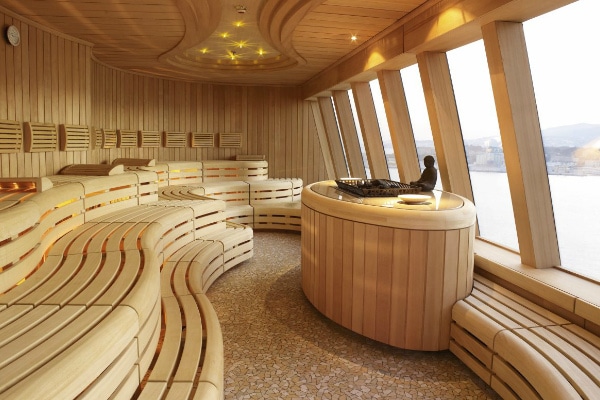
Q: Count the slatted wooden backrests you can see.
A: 10